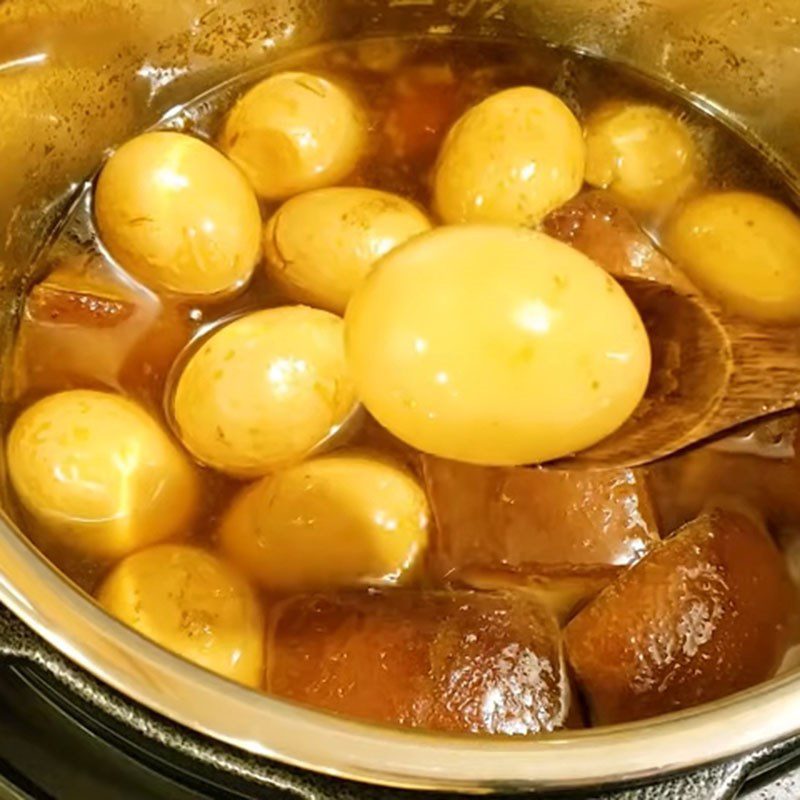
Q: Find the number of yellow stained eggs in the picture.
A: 11